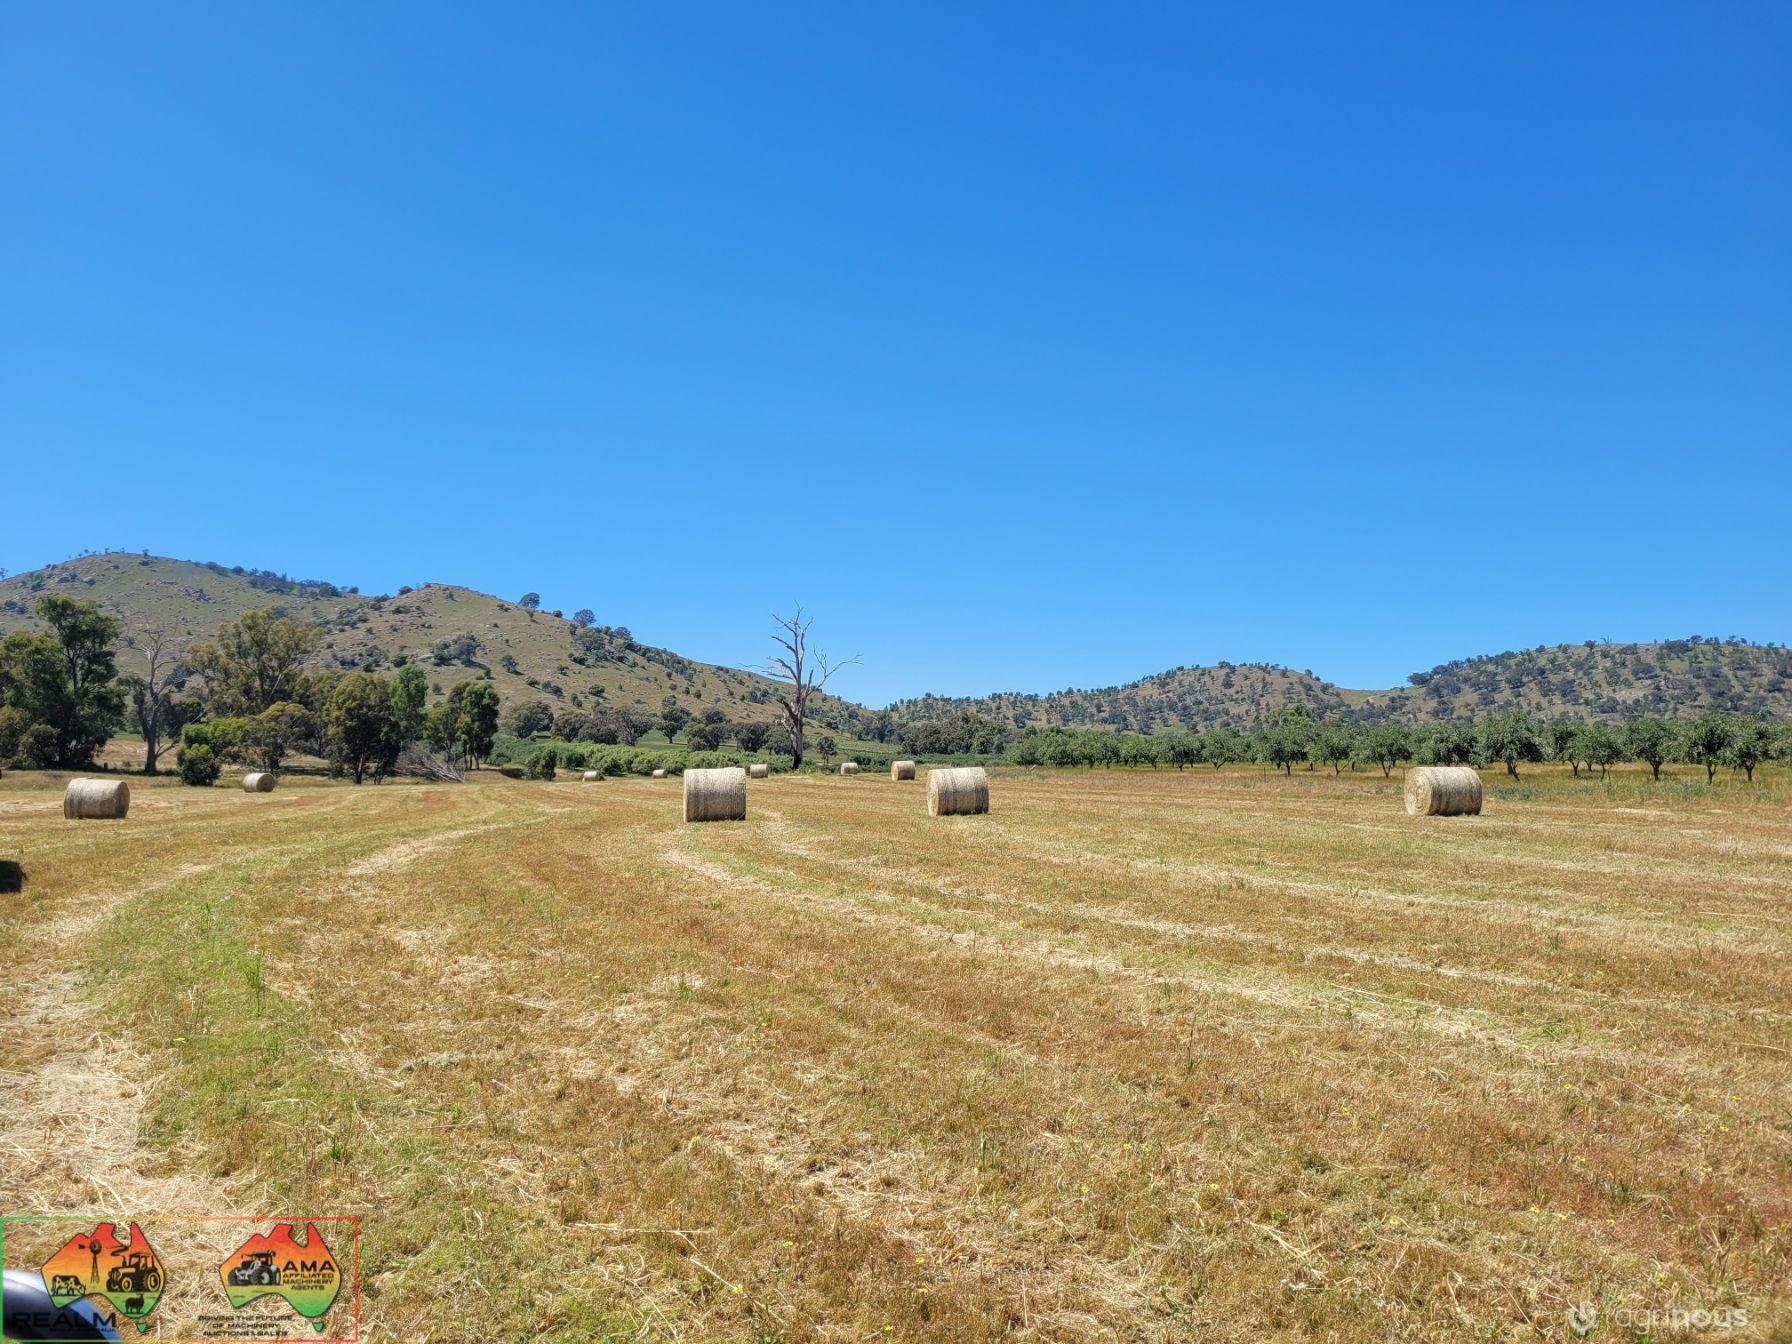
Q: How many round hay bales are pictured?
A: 10